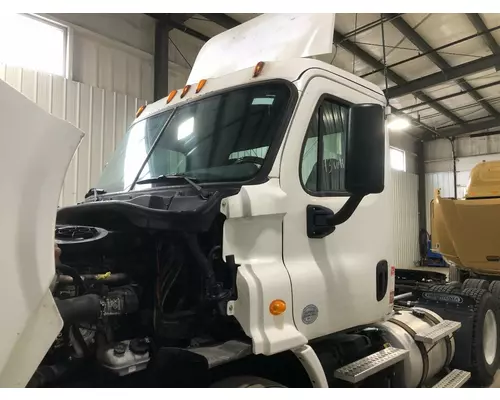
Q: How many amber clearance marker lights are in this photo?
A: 5